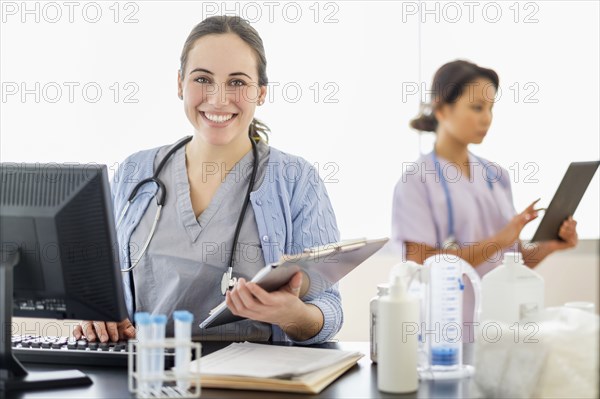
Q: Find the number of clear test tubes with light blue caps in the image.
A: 3